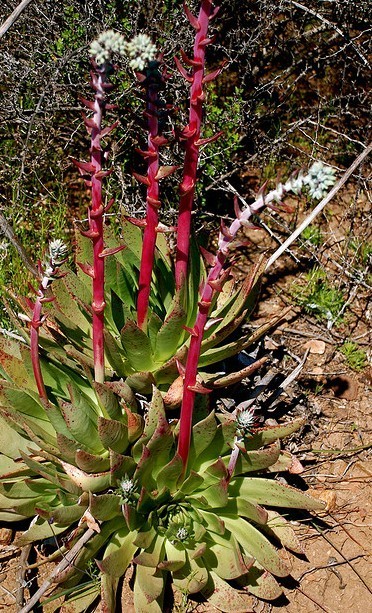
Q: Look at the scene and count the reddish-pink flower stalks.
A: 5